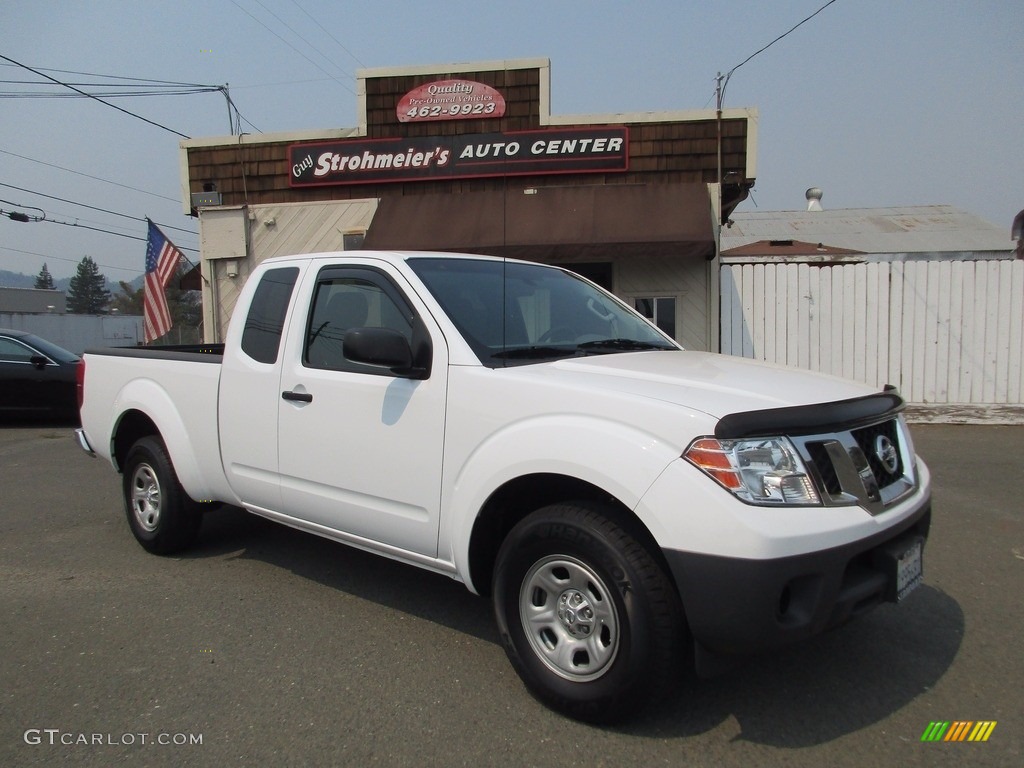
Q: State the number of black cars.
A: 1